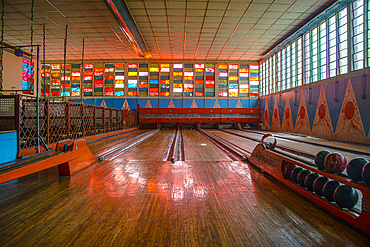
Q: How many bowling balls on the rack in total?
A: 11